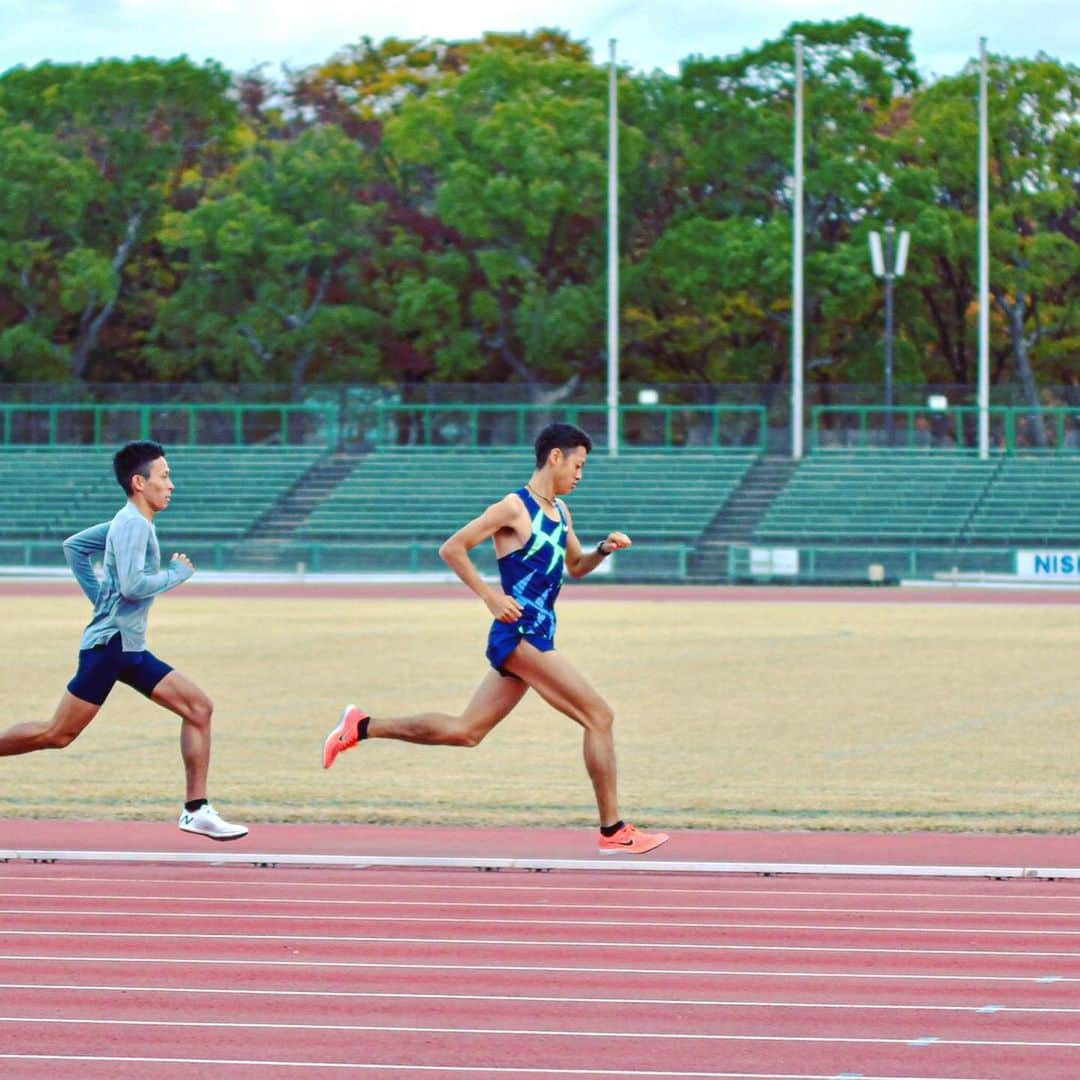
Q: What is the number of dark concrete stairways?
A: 2